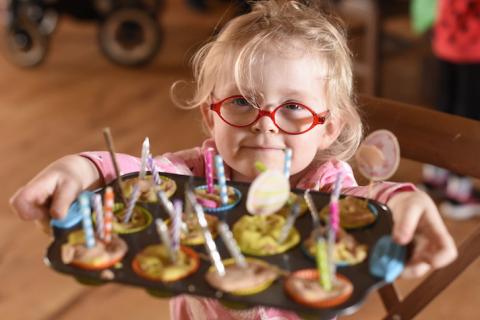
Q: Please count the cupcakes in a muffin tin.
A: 12